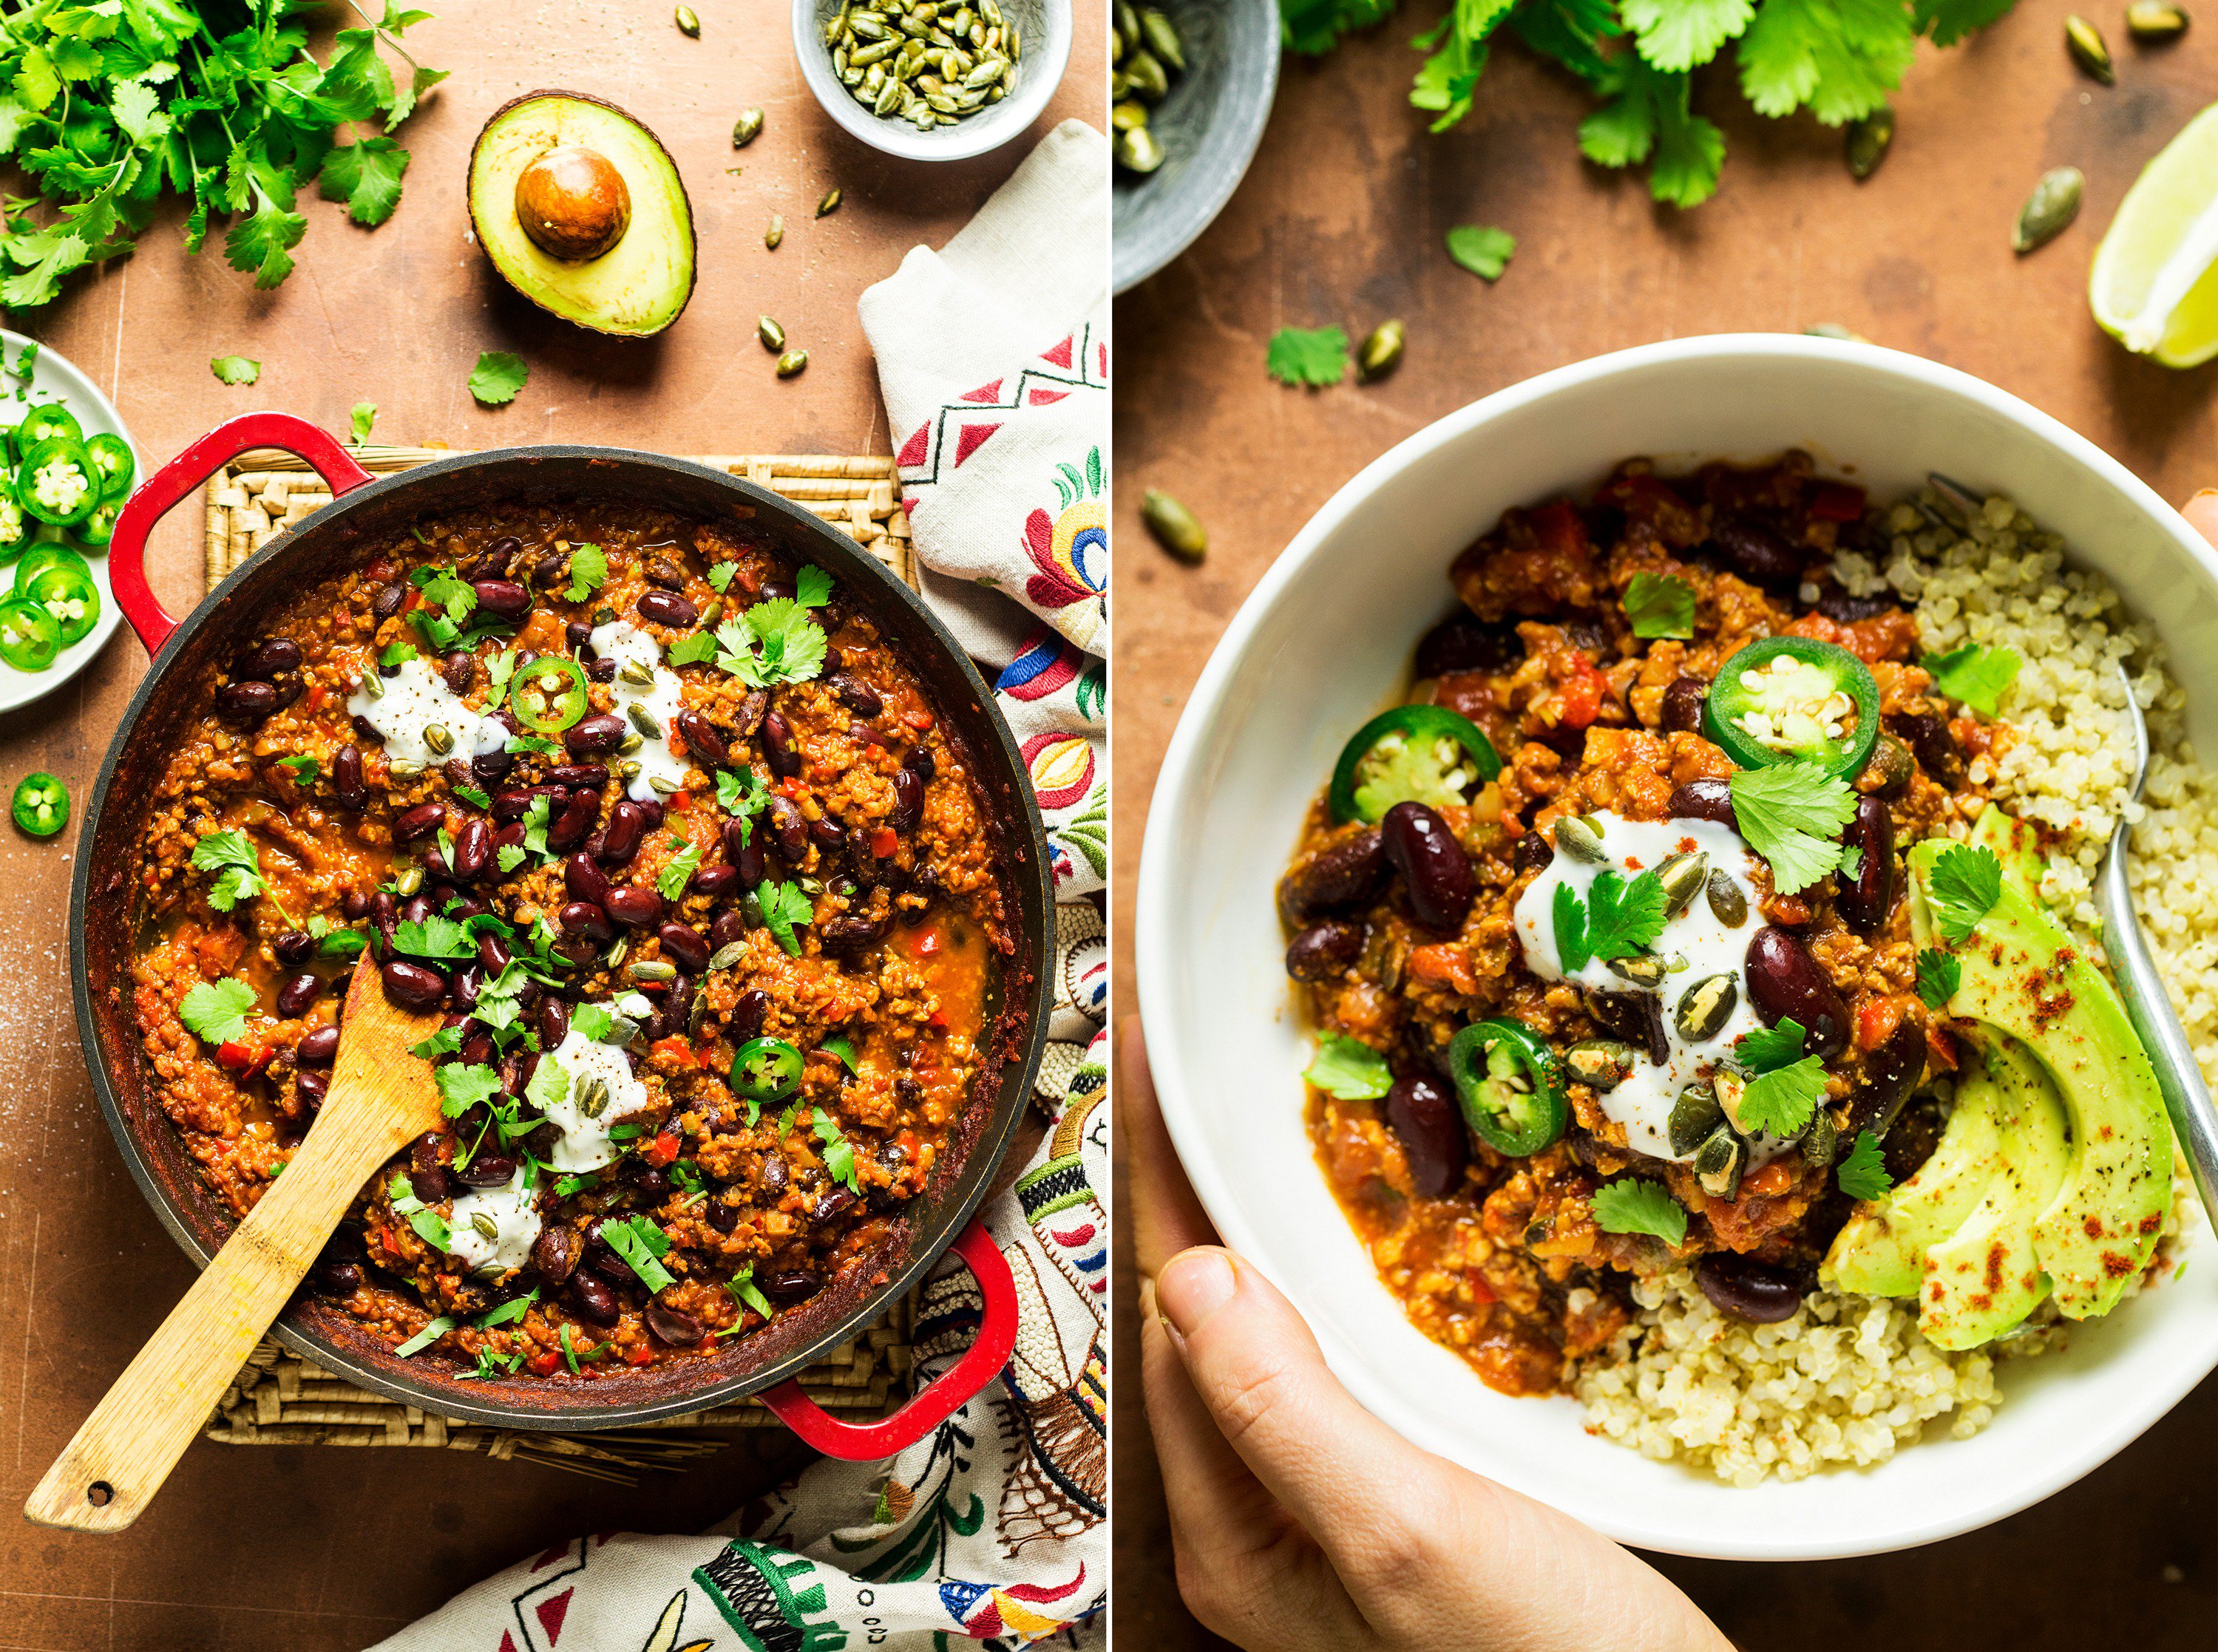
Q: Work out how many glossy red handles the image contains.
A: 2